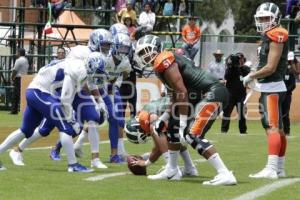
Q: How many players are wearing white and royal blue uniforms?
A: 4